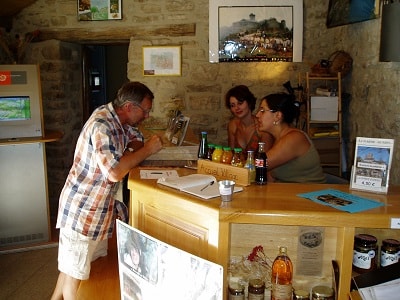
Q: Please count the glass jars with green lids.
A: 4